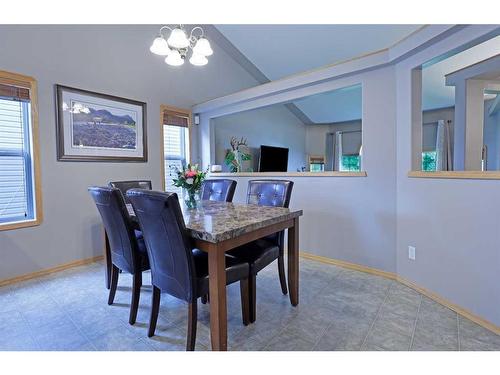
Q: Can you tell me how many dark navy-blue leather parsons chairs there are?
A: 5